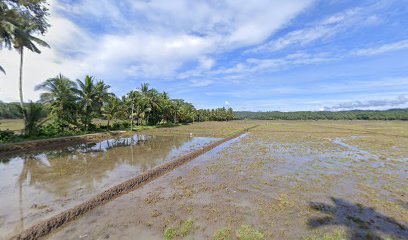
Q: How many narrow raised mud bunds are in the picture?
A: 1